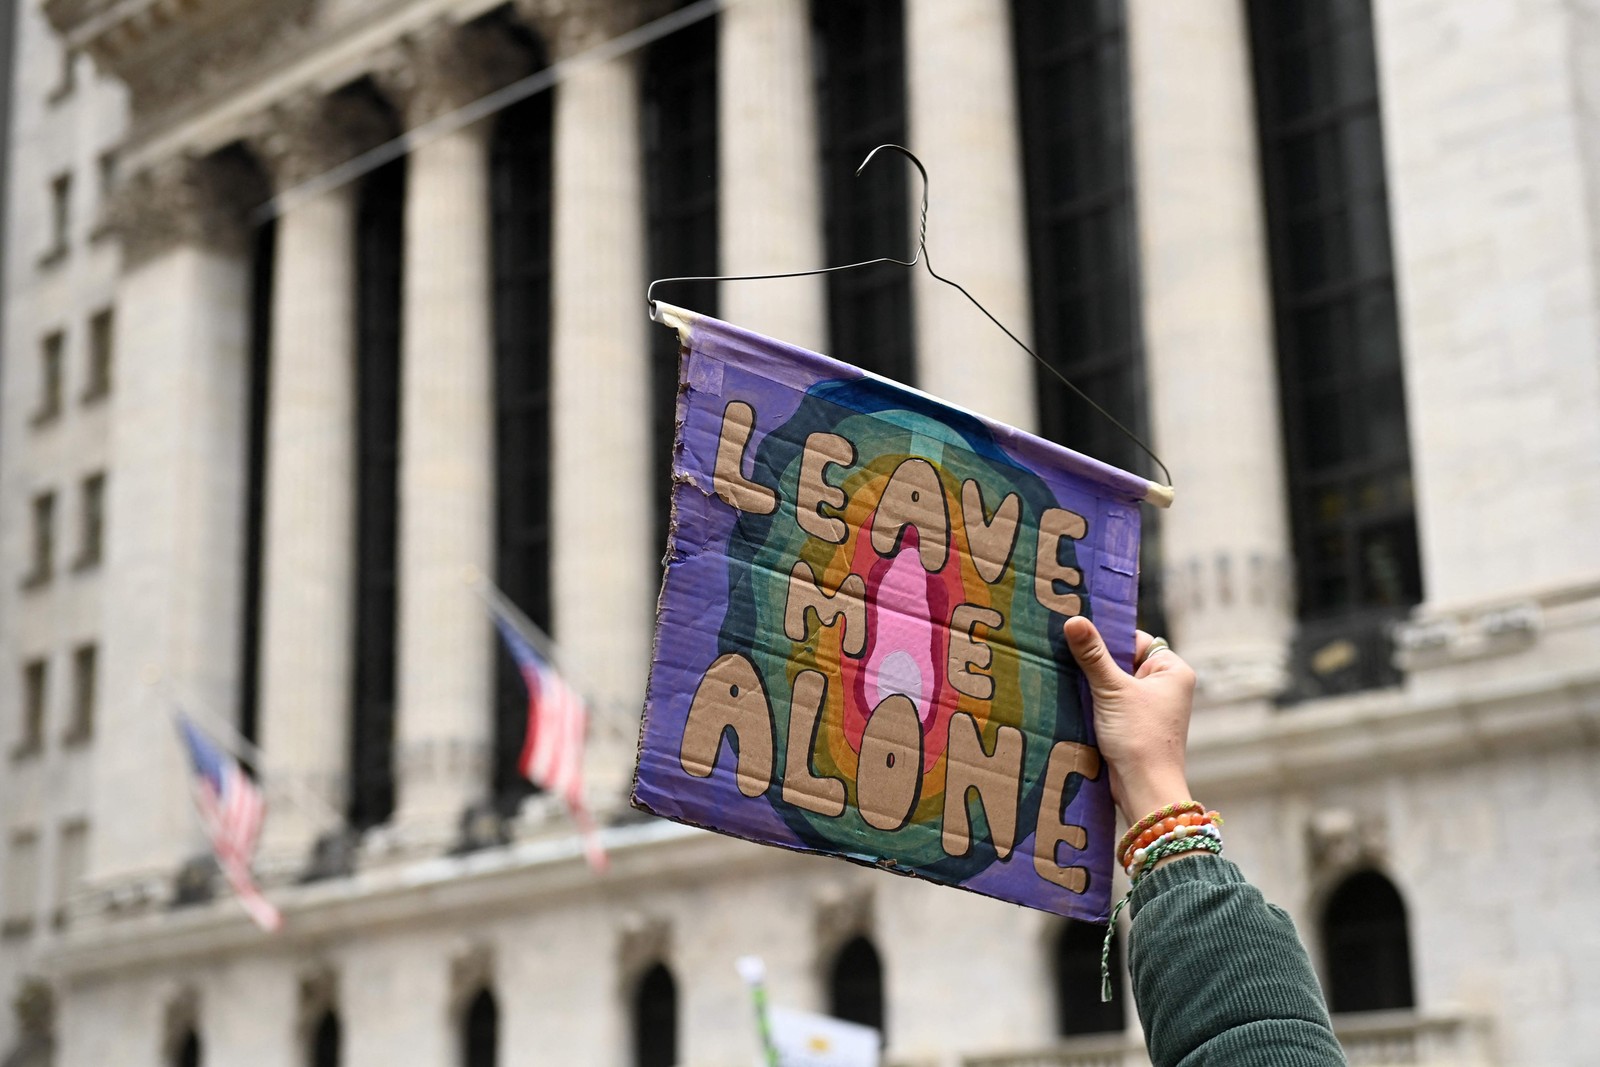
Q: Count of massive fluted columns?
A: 6